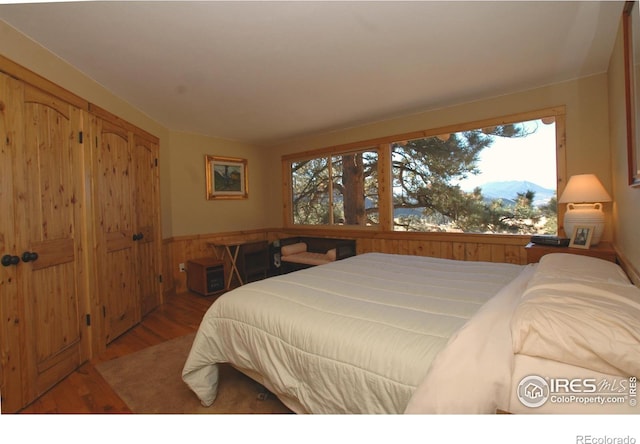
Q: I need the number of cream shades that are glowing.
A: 1